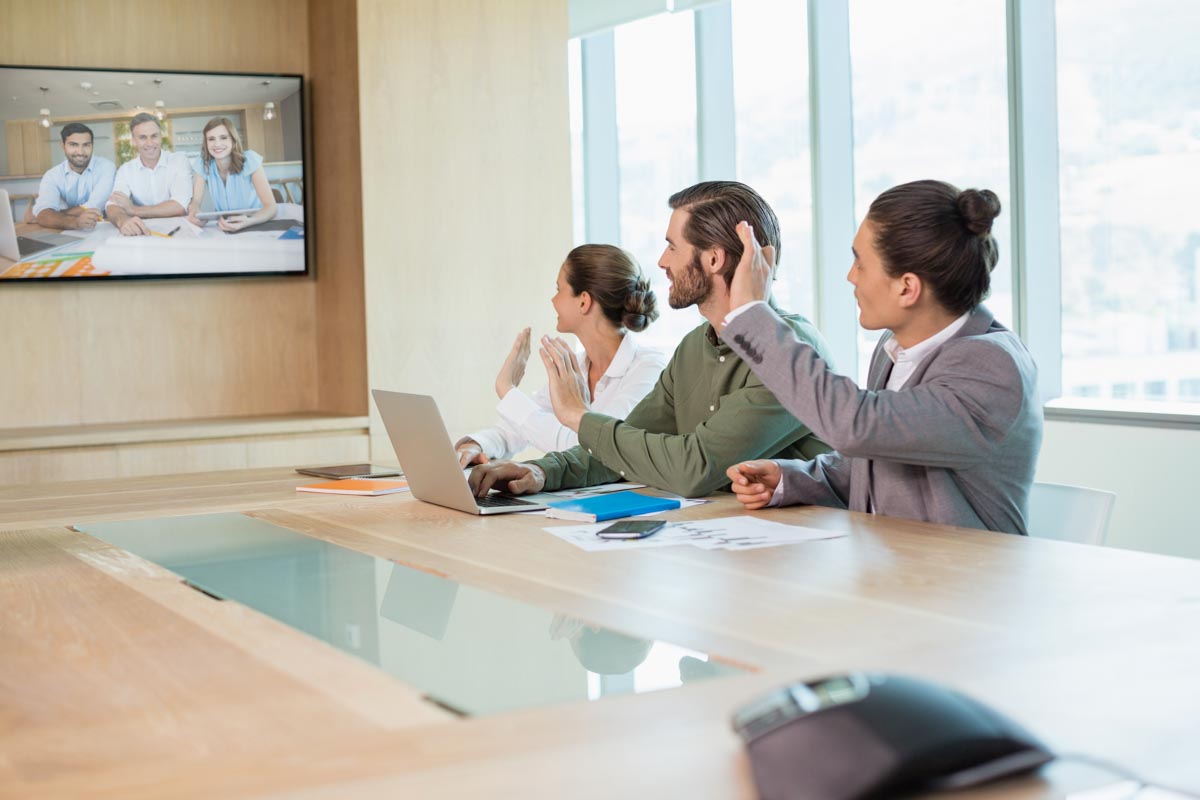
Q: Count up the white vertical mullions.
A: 4